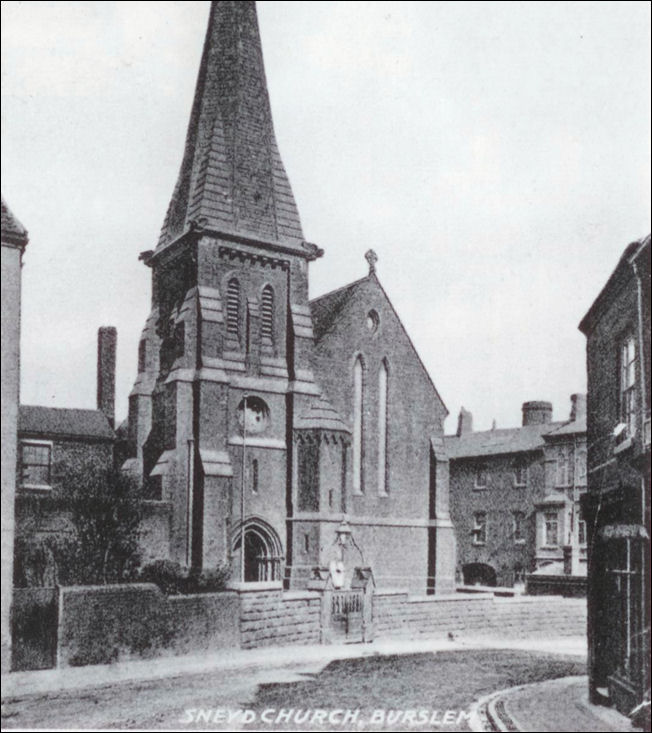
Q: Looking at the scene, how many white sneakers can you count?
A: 0